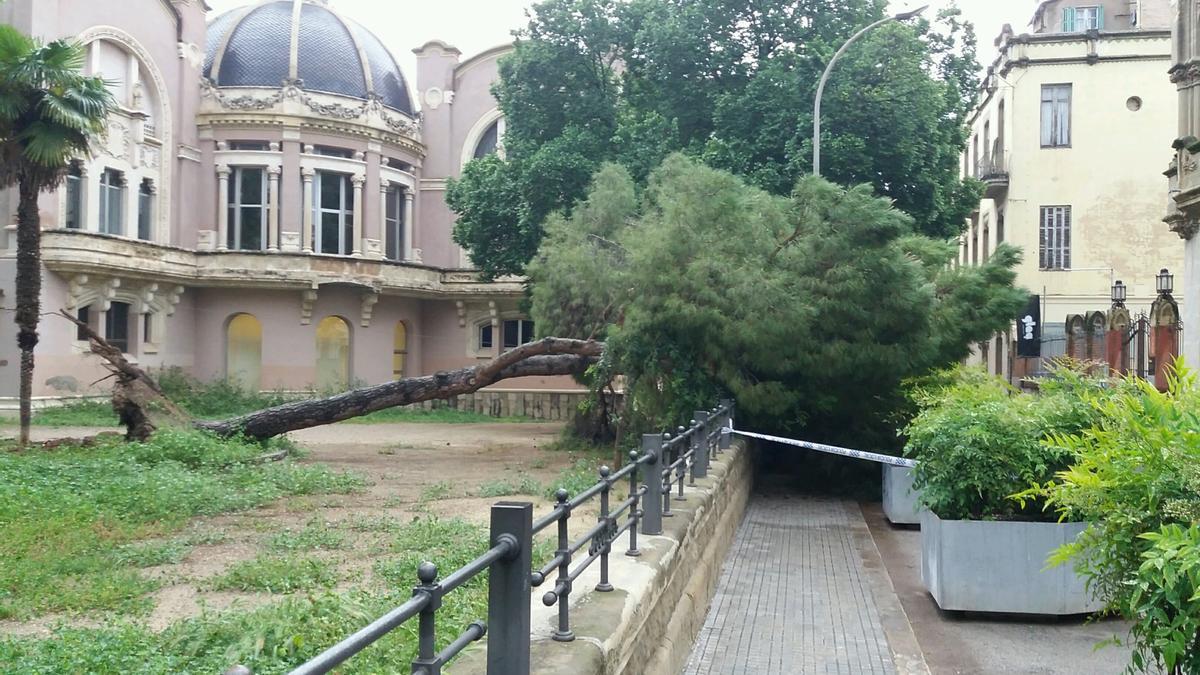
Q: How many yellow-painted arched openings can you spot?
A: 3